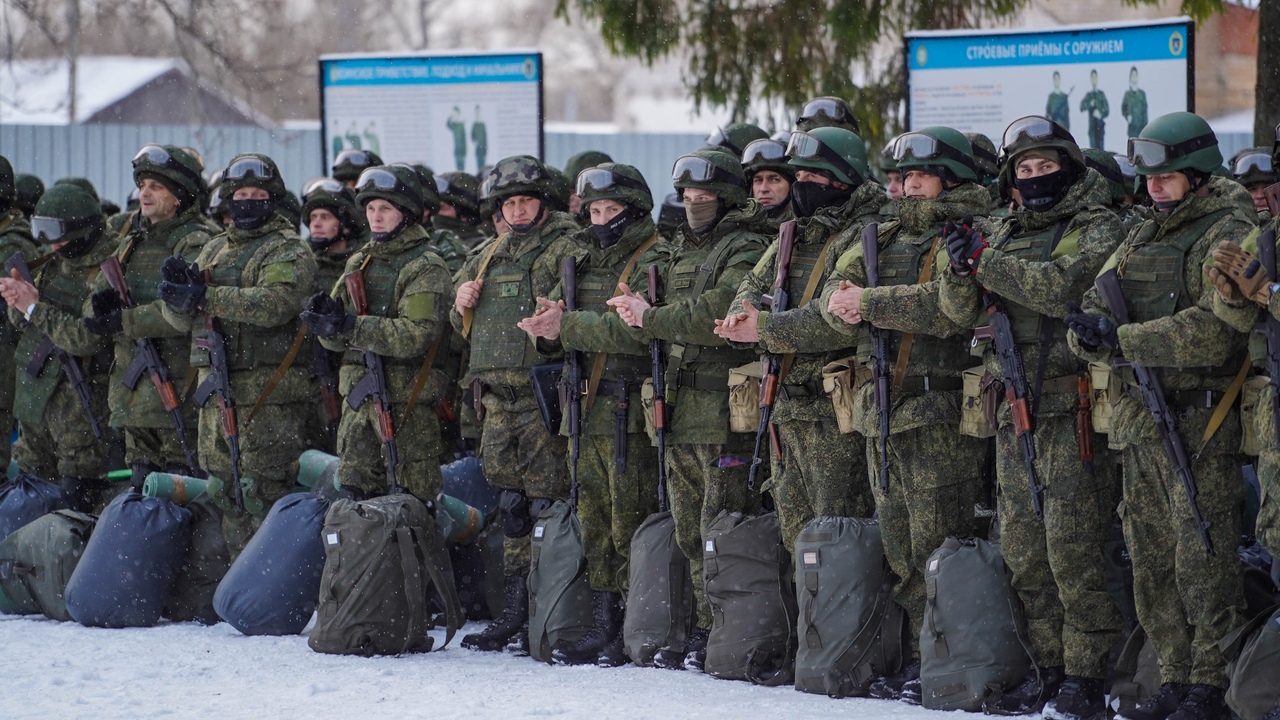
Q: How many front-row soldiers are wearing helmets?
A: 11